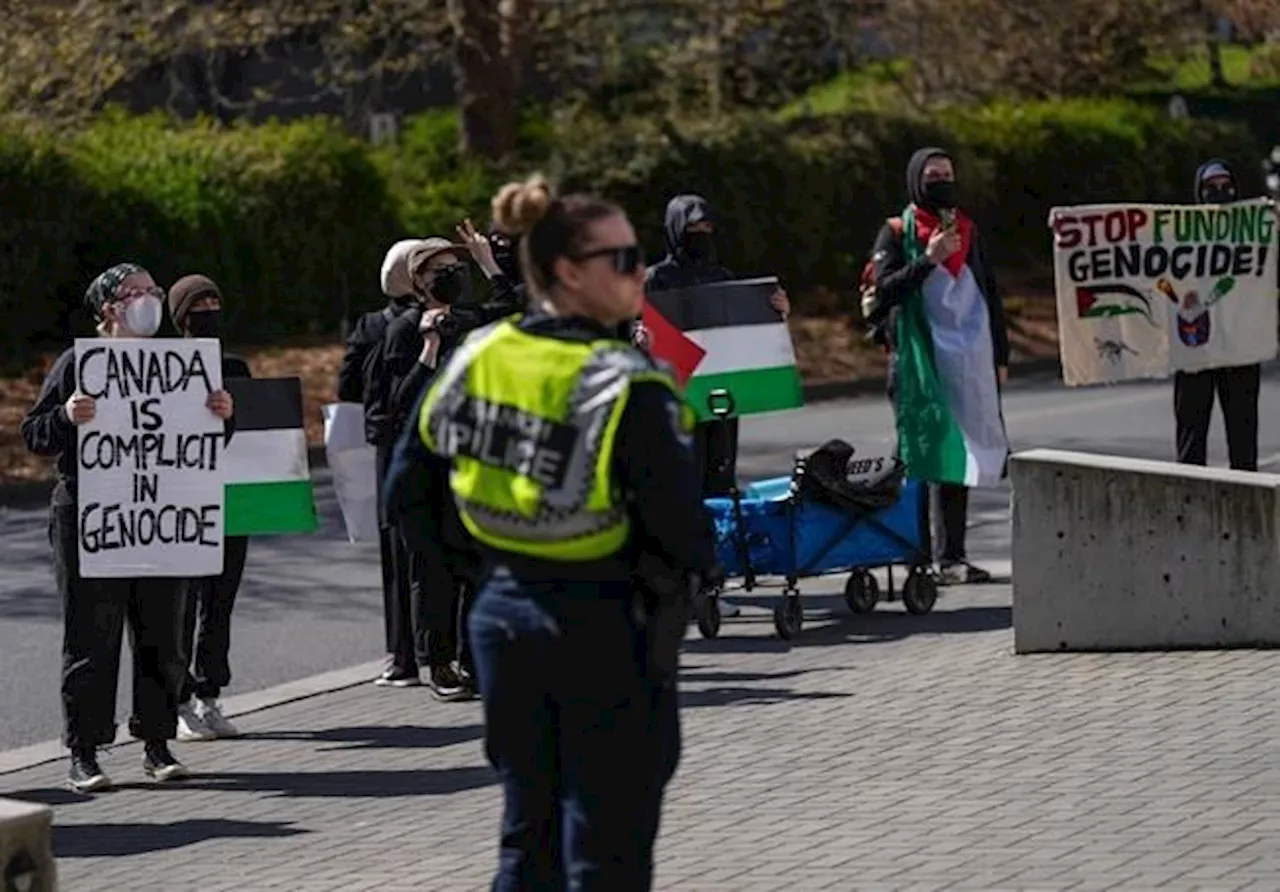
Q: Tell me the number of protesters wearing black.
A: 8